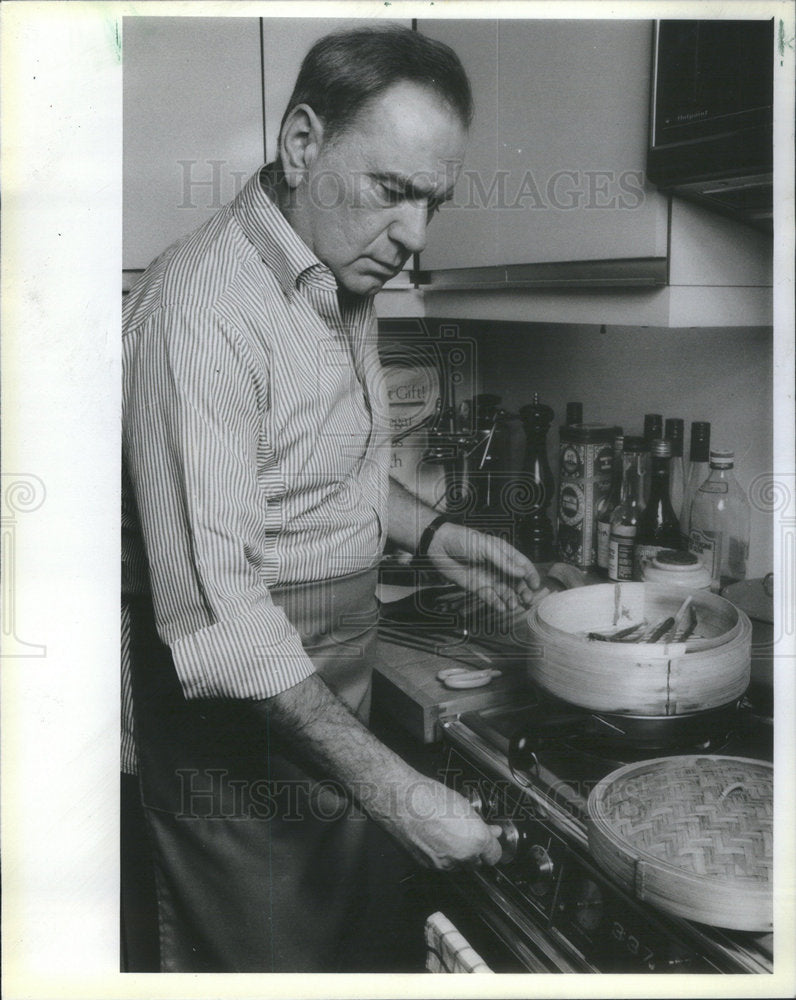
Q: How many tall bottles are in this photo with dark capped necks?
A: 4